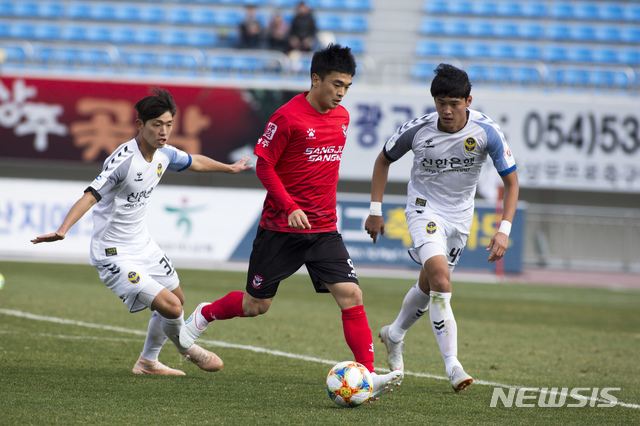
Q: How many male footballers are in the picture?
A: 3